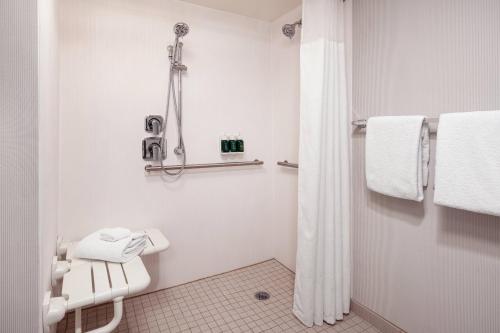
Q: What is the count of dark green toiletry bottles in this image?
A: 3